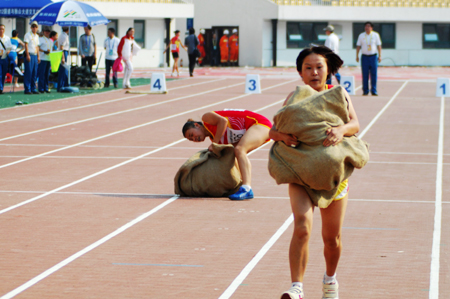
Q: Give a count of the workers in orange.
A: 3